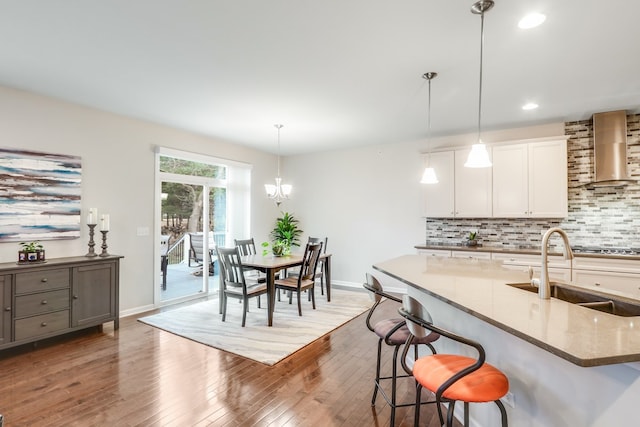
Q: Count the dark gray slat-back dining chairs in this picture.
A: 4